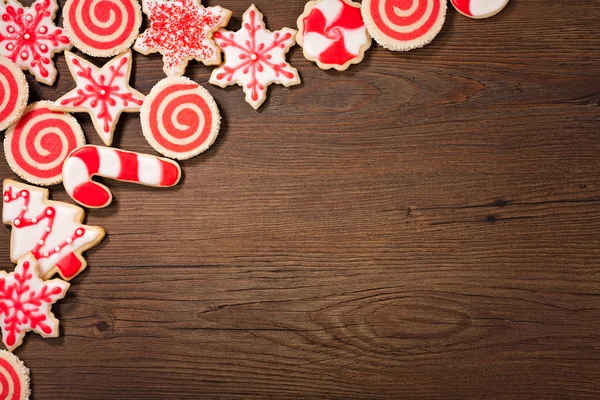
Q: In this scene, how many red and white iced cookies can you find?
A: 15